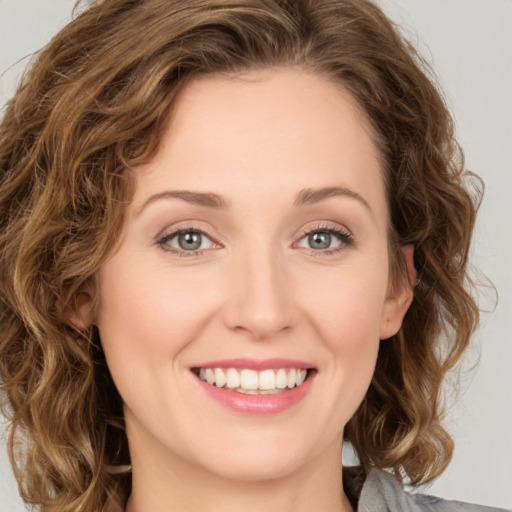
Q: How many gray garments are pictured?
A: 1